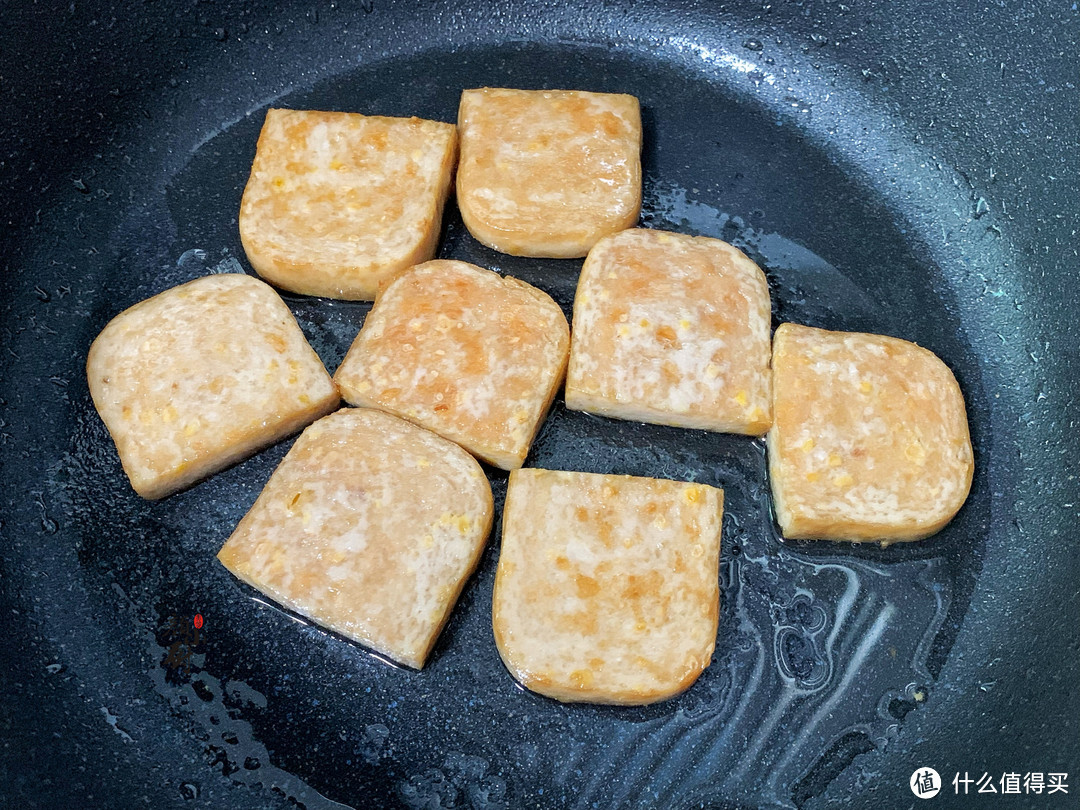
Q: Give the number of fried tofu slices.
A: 8